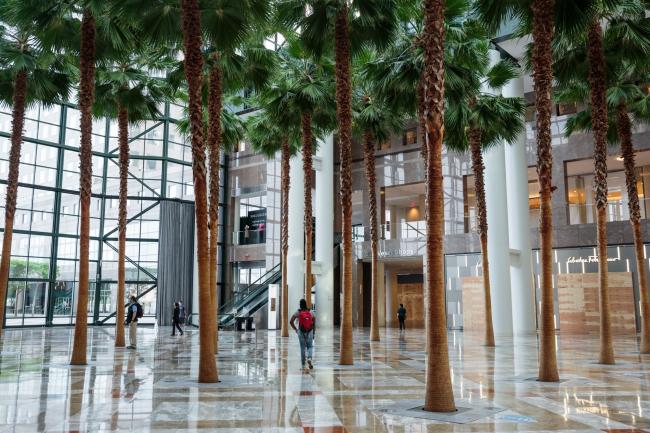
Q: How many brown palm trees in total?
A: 15